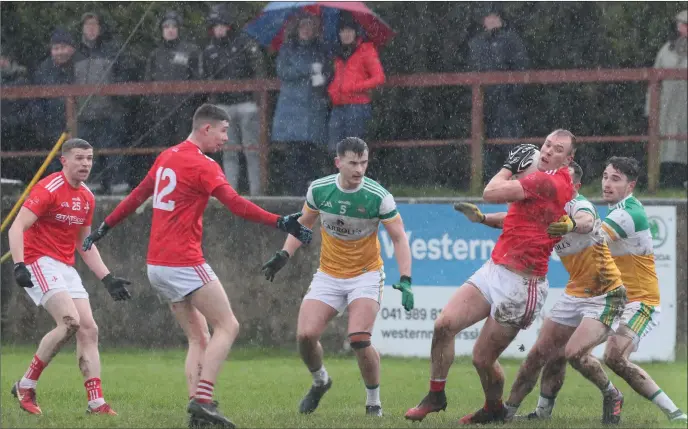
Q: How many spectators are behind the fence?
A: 9